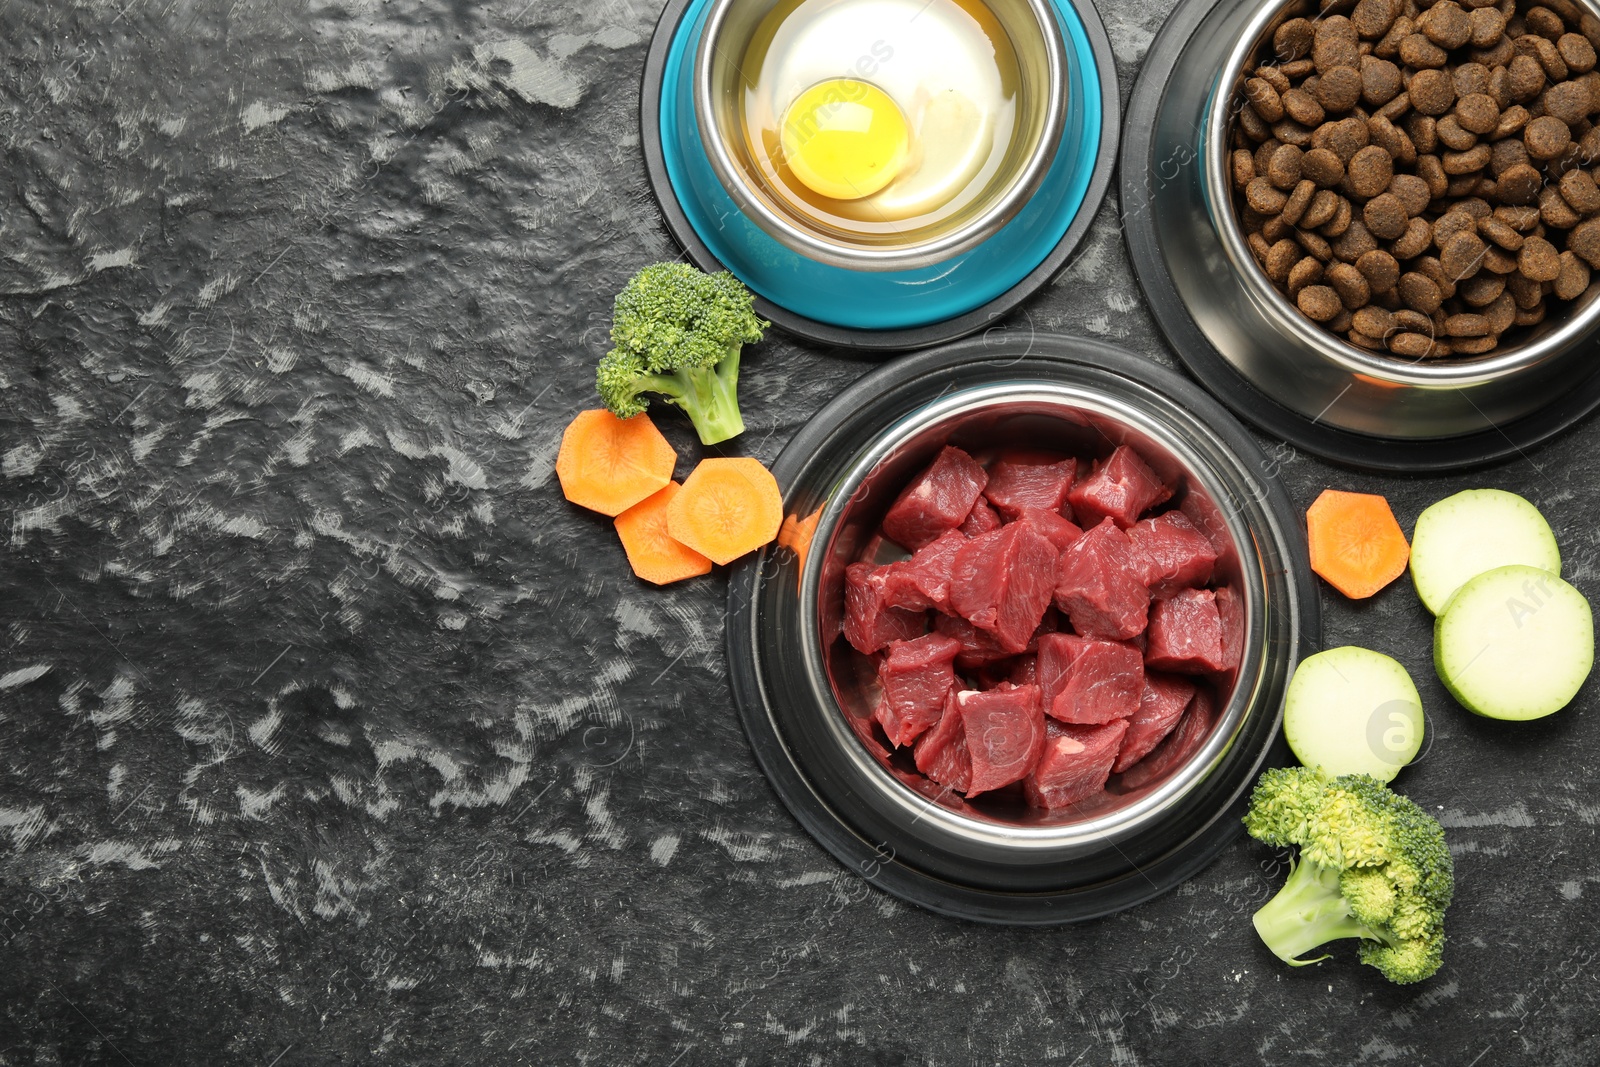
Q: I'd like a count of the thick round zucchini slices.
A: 3